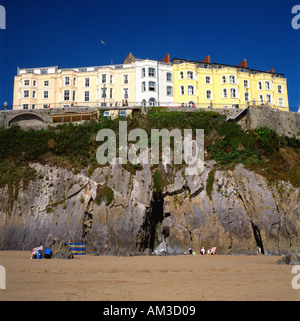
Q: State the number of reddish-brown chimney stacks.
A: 4